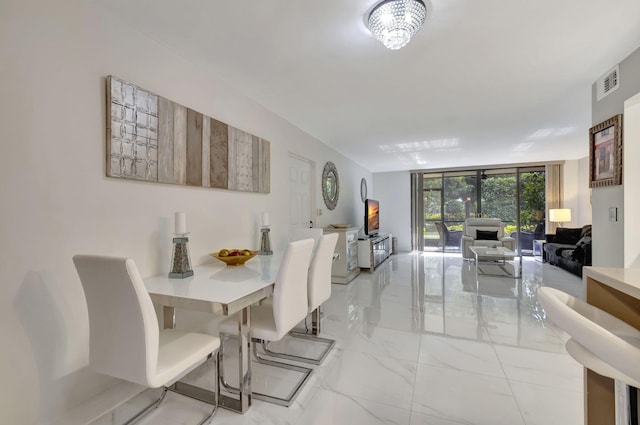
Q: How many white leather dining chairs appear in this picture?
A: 4